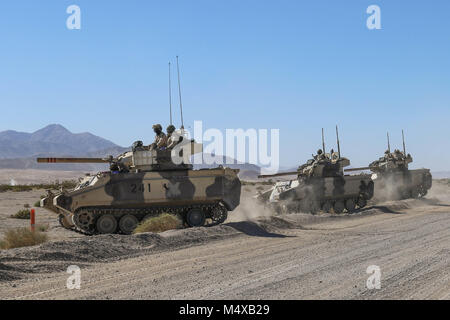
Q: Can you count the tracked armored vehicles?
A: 3